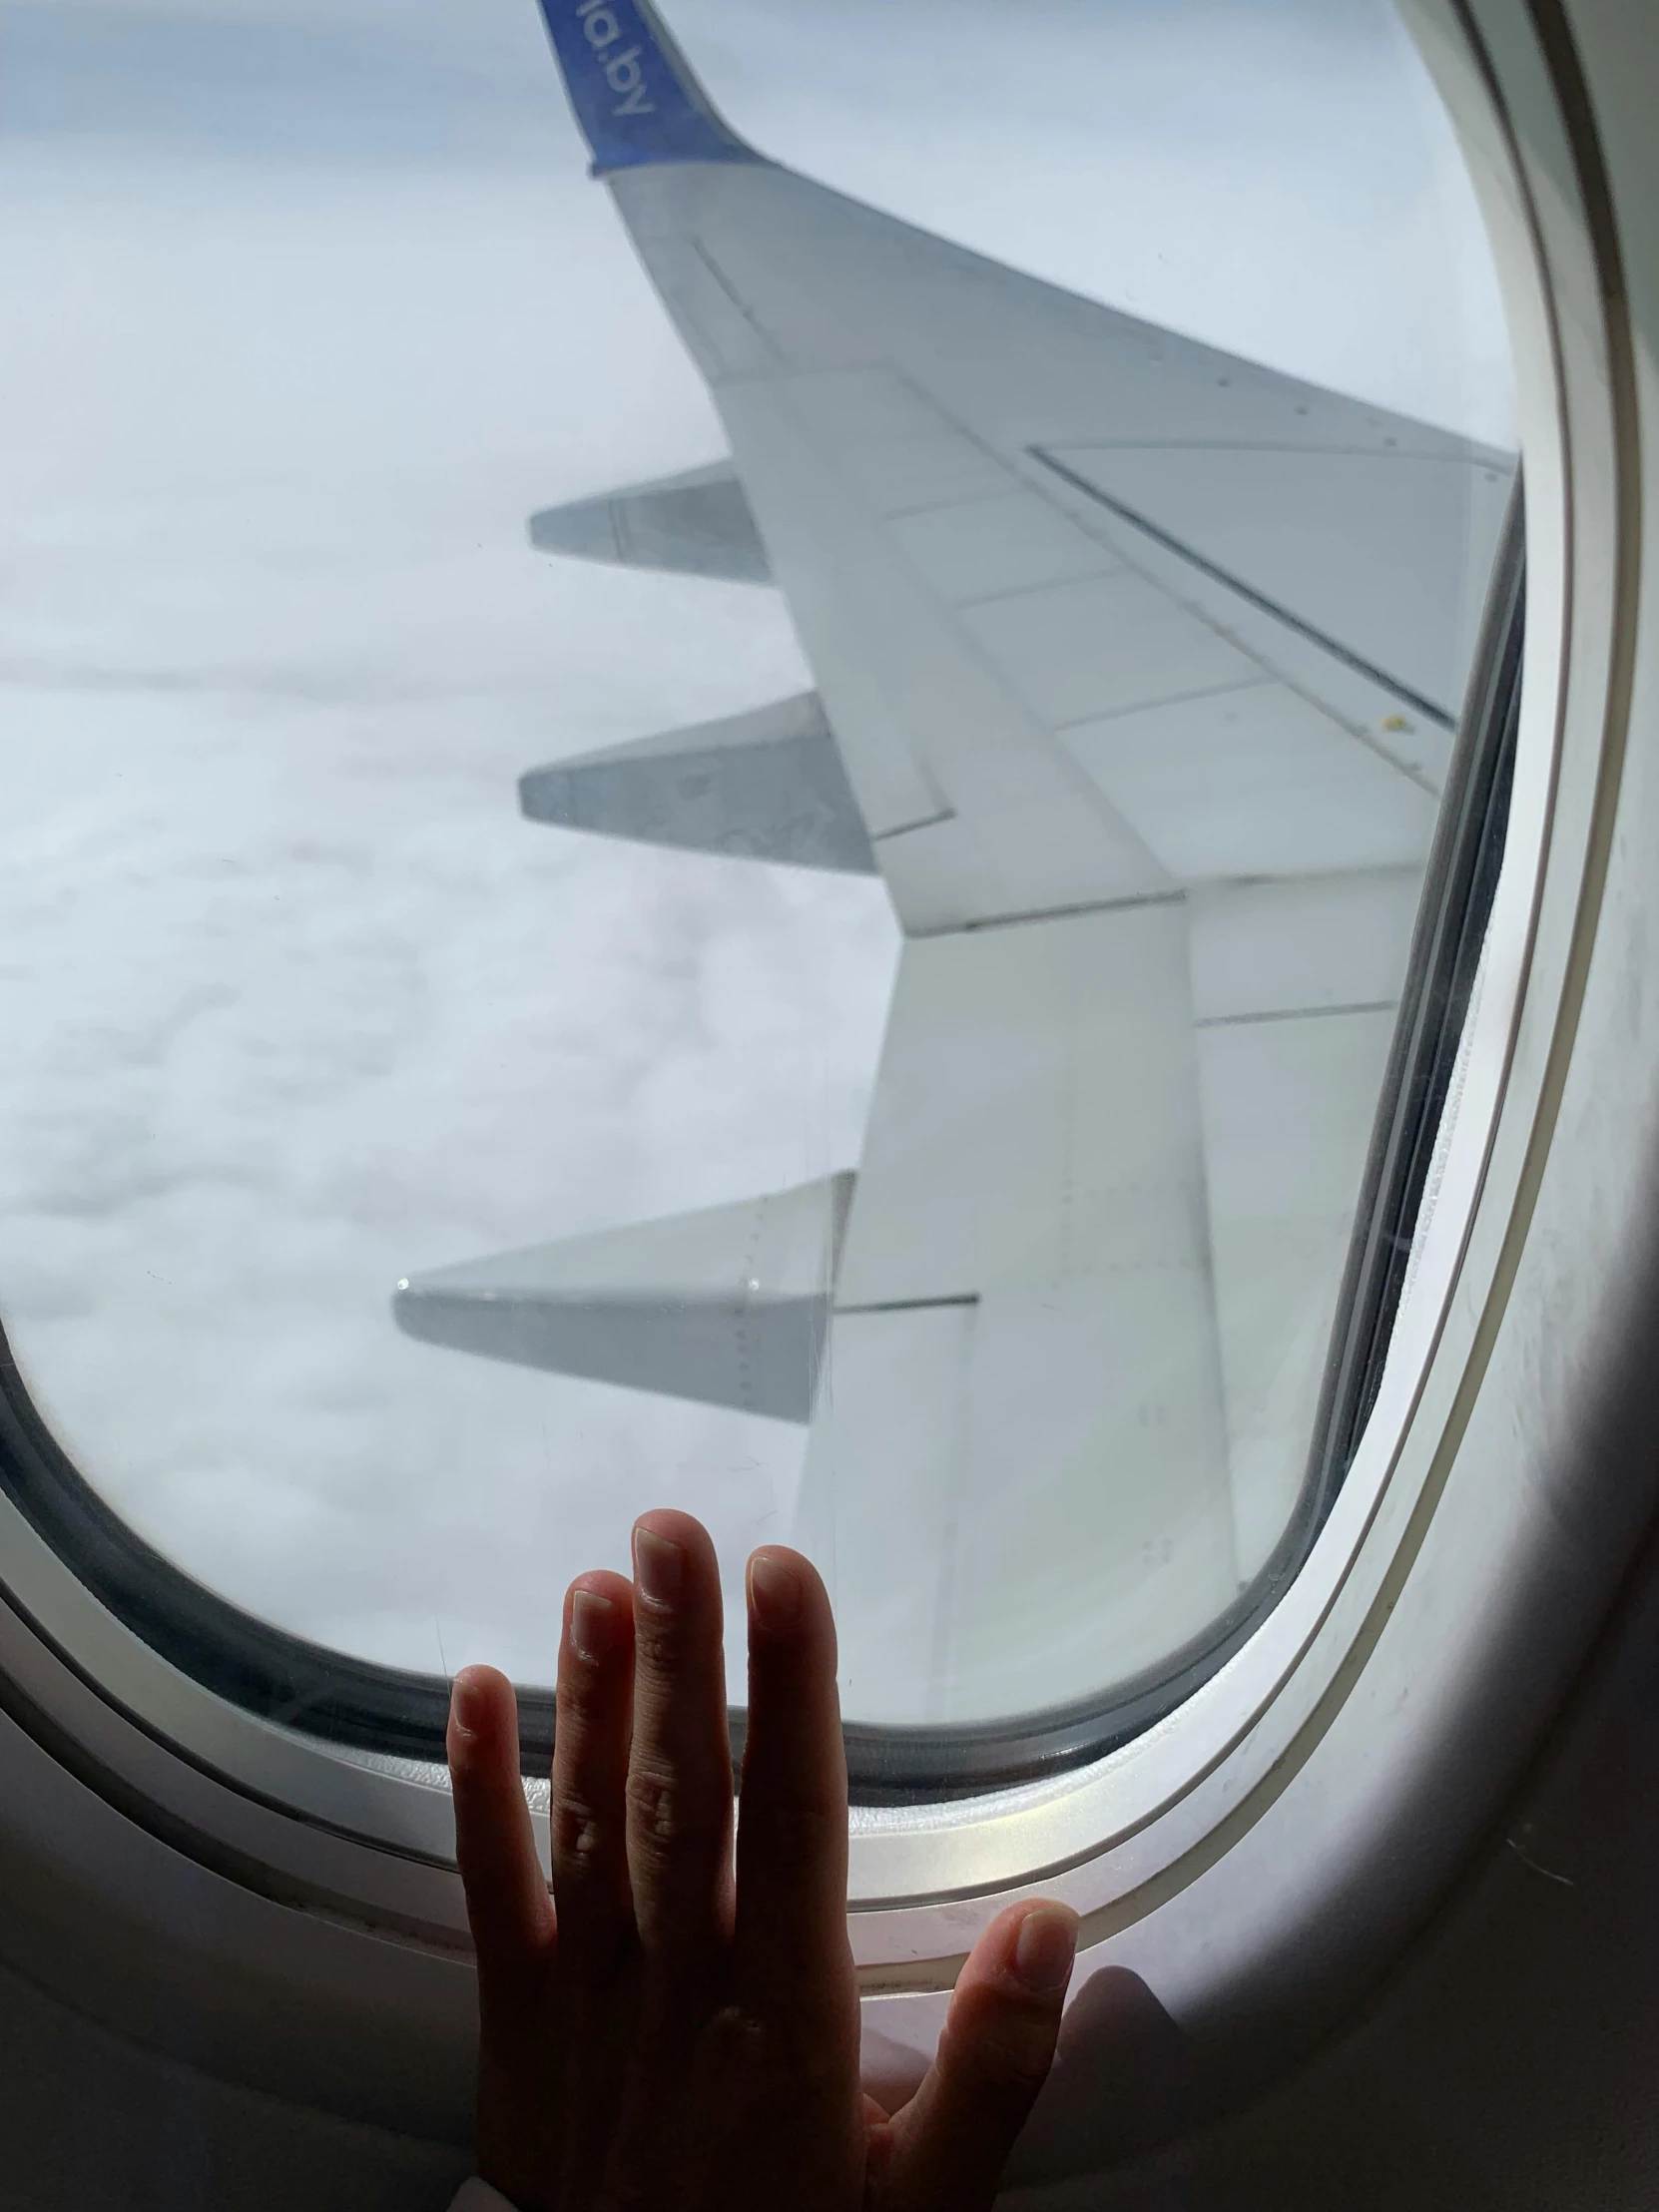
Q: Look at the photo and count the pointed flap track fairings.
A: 3